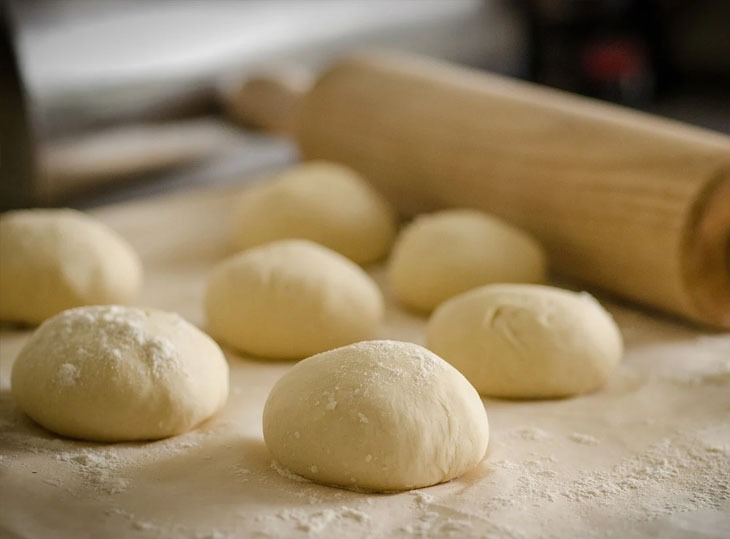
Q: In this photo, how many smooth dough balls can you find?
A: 7